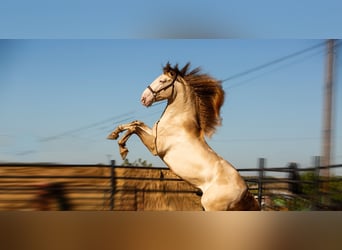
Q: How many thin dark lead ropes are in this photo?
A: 1